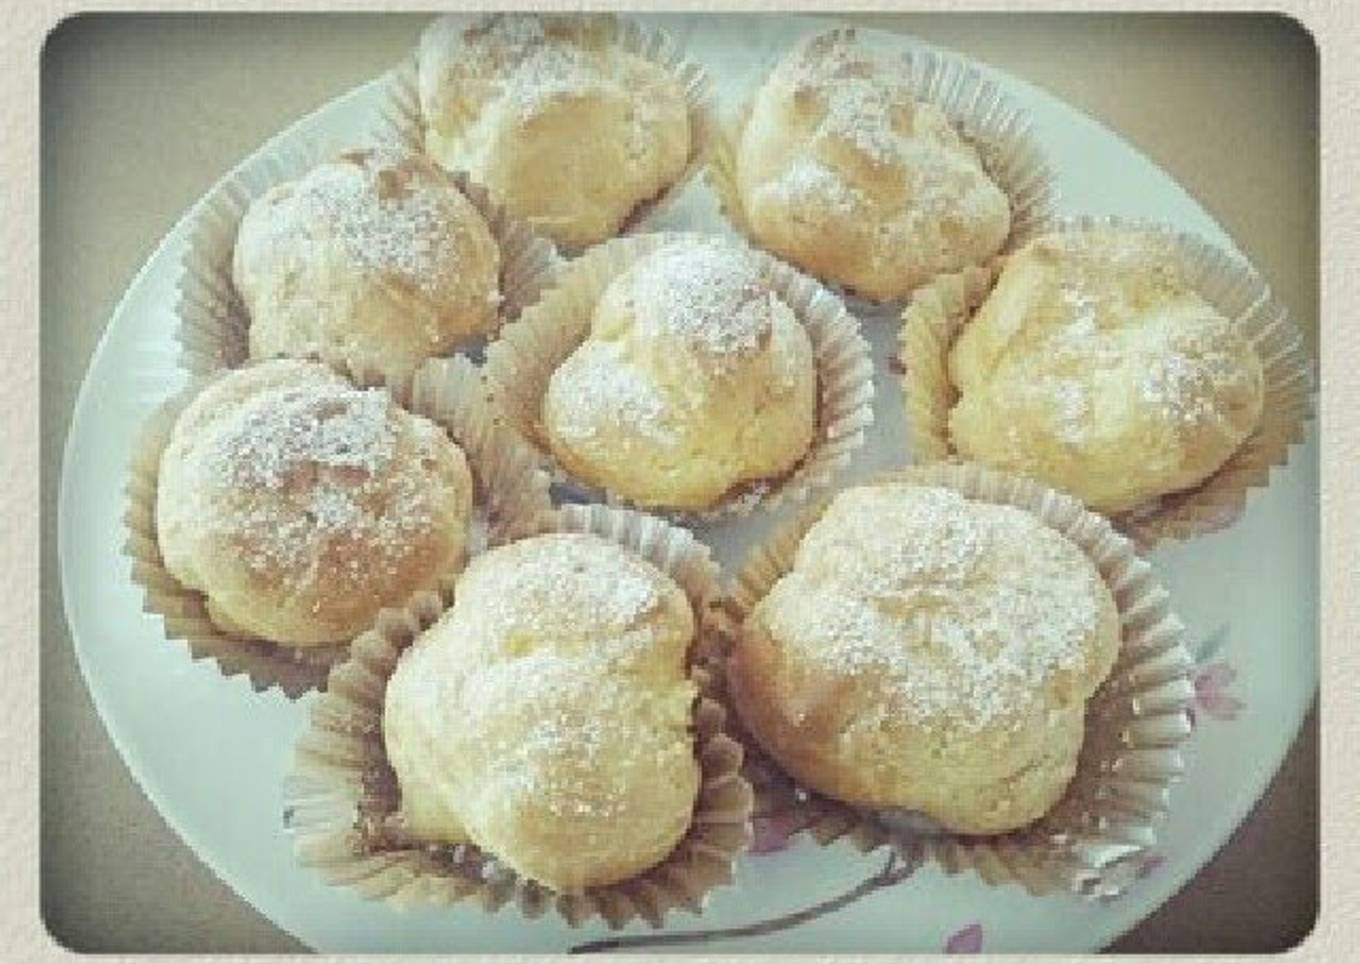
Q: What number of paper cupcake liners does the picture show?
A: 8